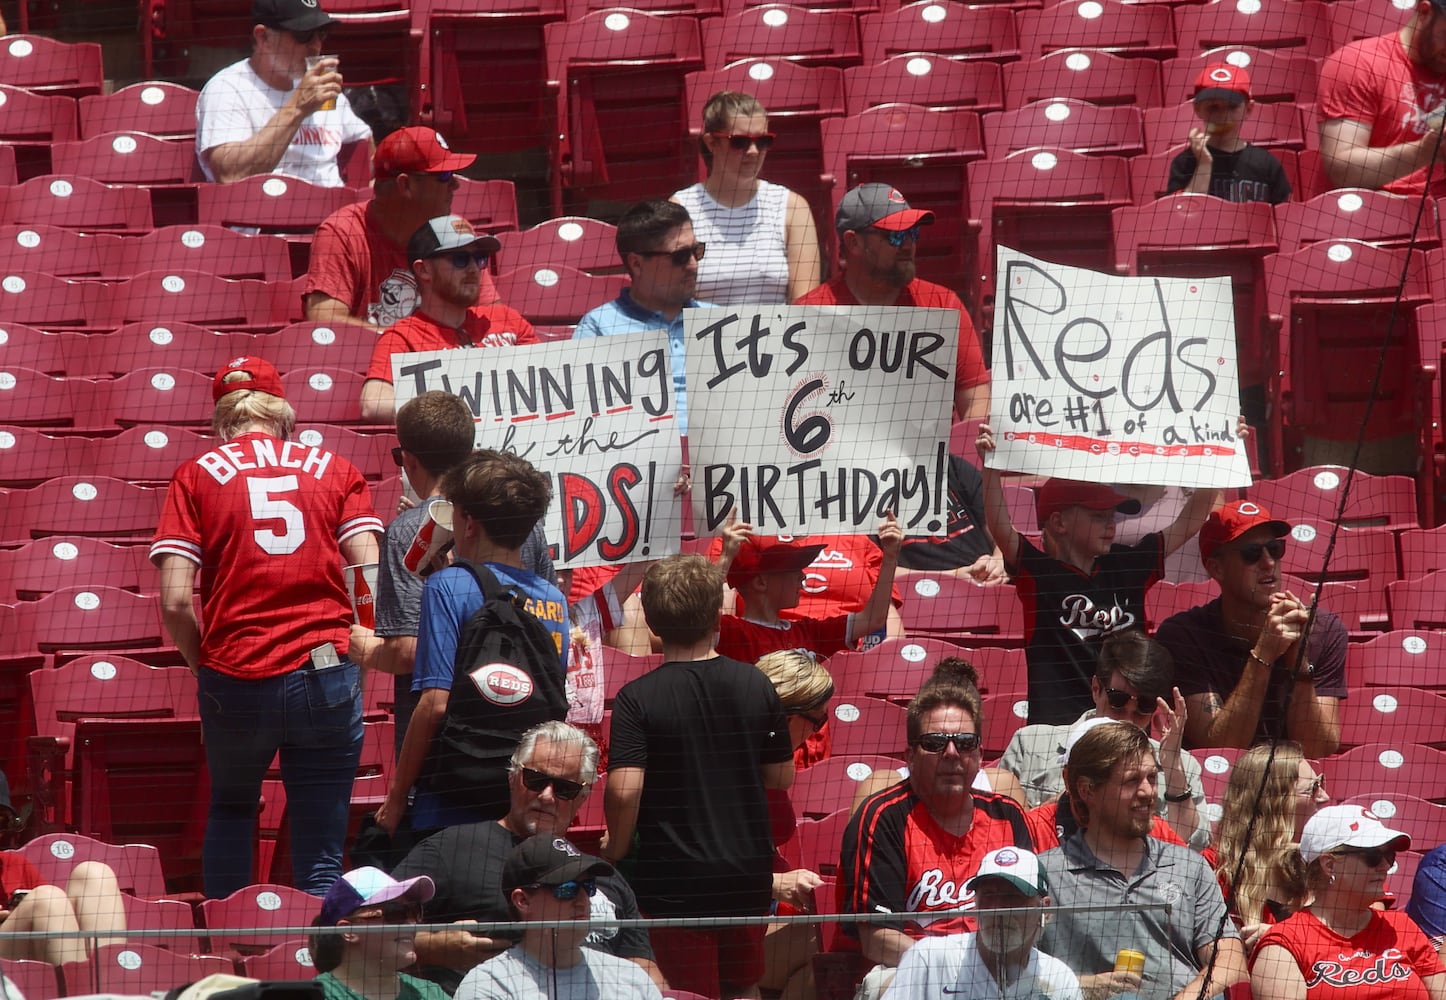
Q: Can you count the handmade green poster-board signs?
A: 0